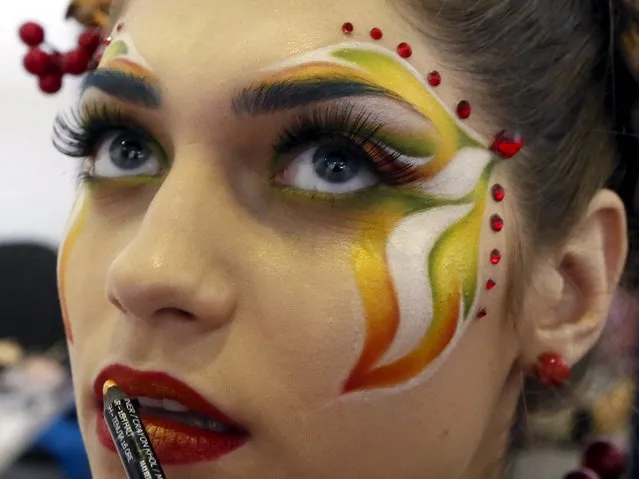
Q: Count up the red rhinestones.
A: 11